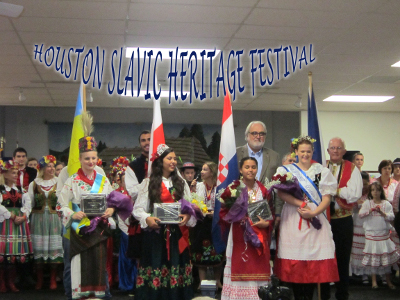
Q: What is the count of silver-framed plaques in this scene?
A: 3